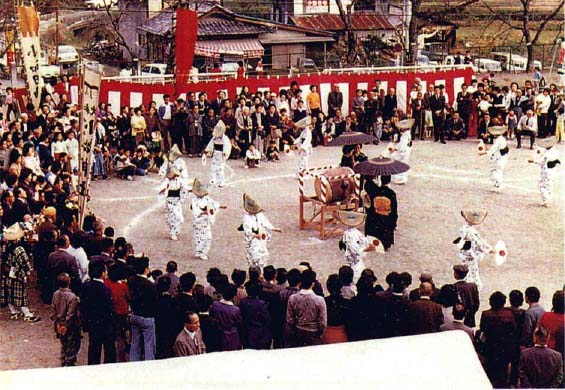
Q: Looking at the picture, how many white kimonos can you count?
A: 11